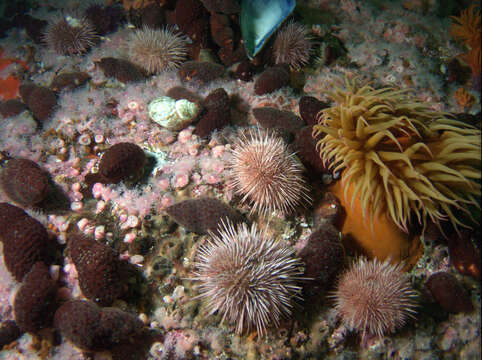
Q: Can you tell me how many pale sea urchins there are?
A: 6